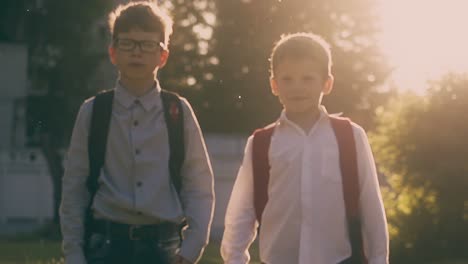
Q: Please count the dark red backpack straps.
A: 2